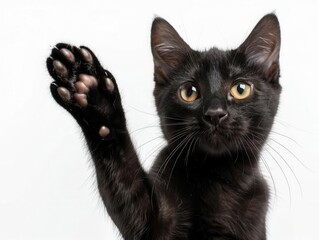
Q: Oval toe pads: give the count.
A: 5